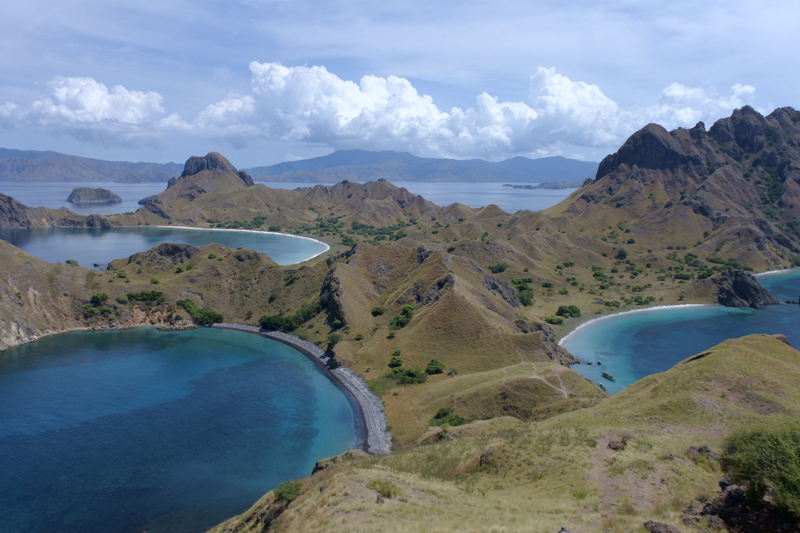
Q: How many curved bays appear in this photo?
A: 3